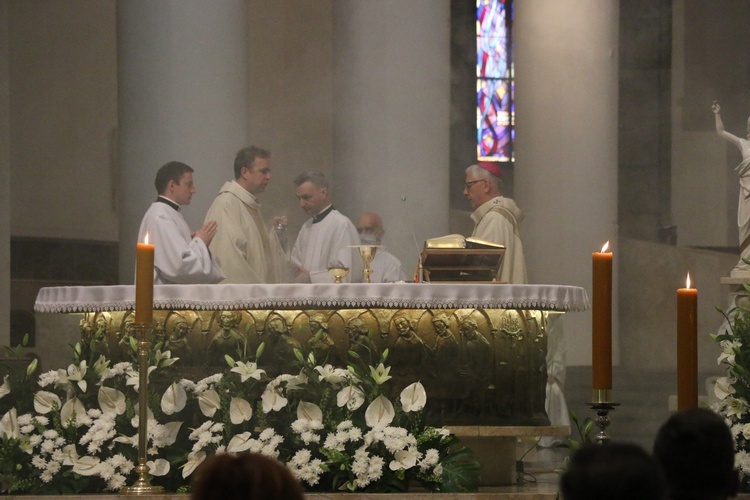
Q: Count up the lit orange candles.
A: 3